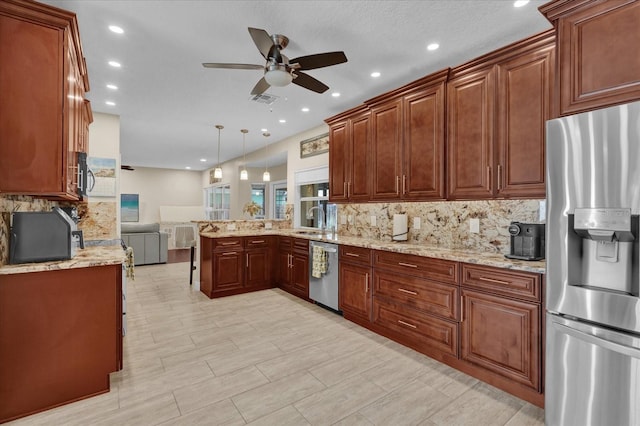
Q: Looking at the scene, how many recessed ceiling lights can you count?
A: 13